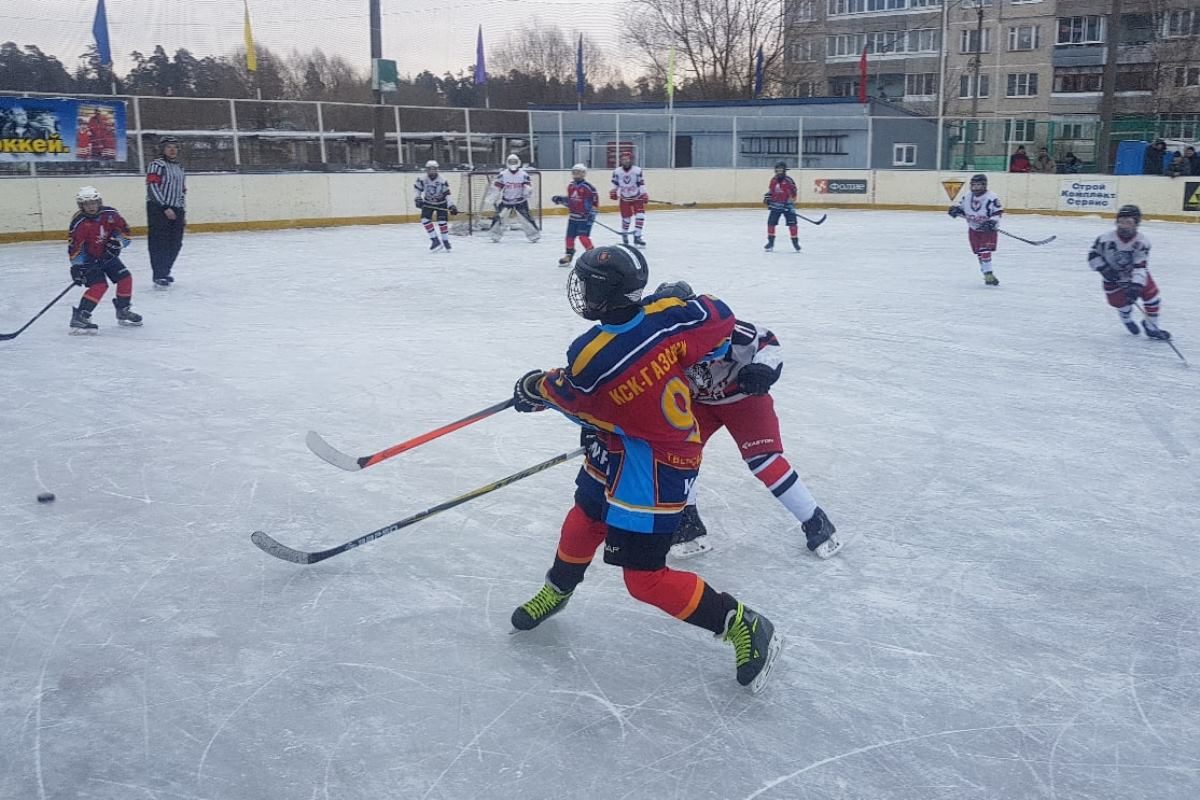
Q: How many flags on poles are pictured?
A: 7